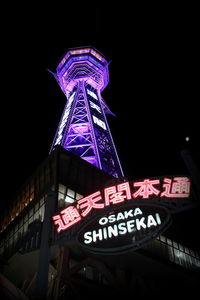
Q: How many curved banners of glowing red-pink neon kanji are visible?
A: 1